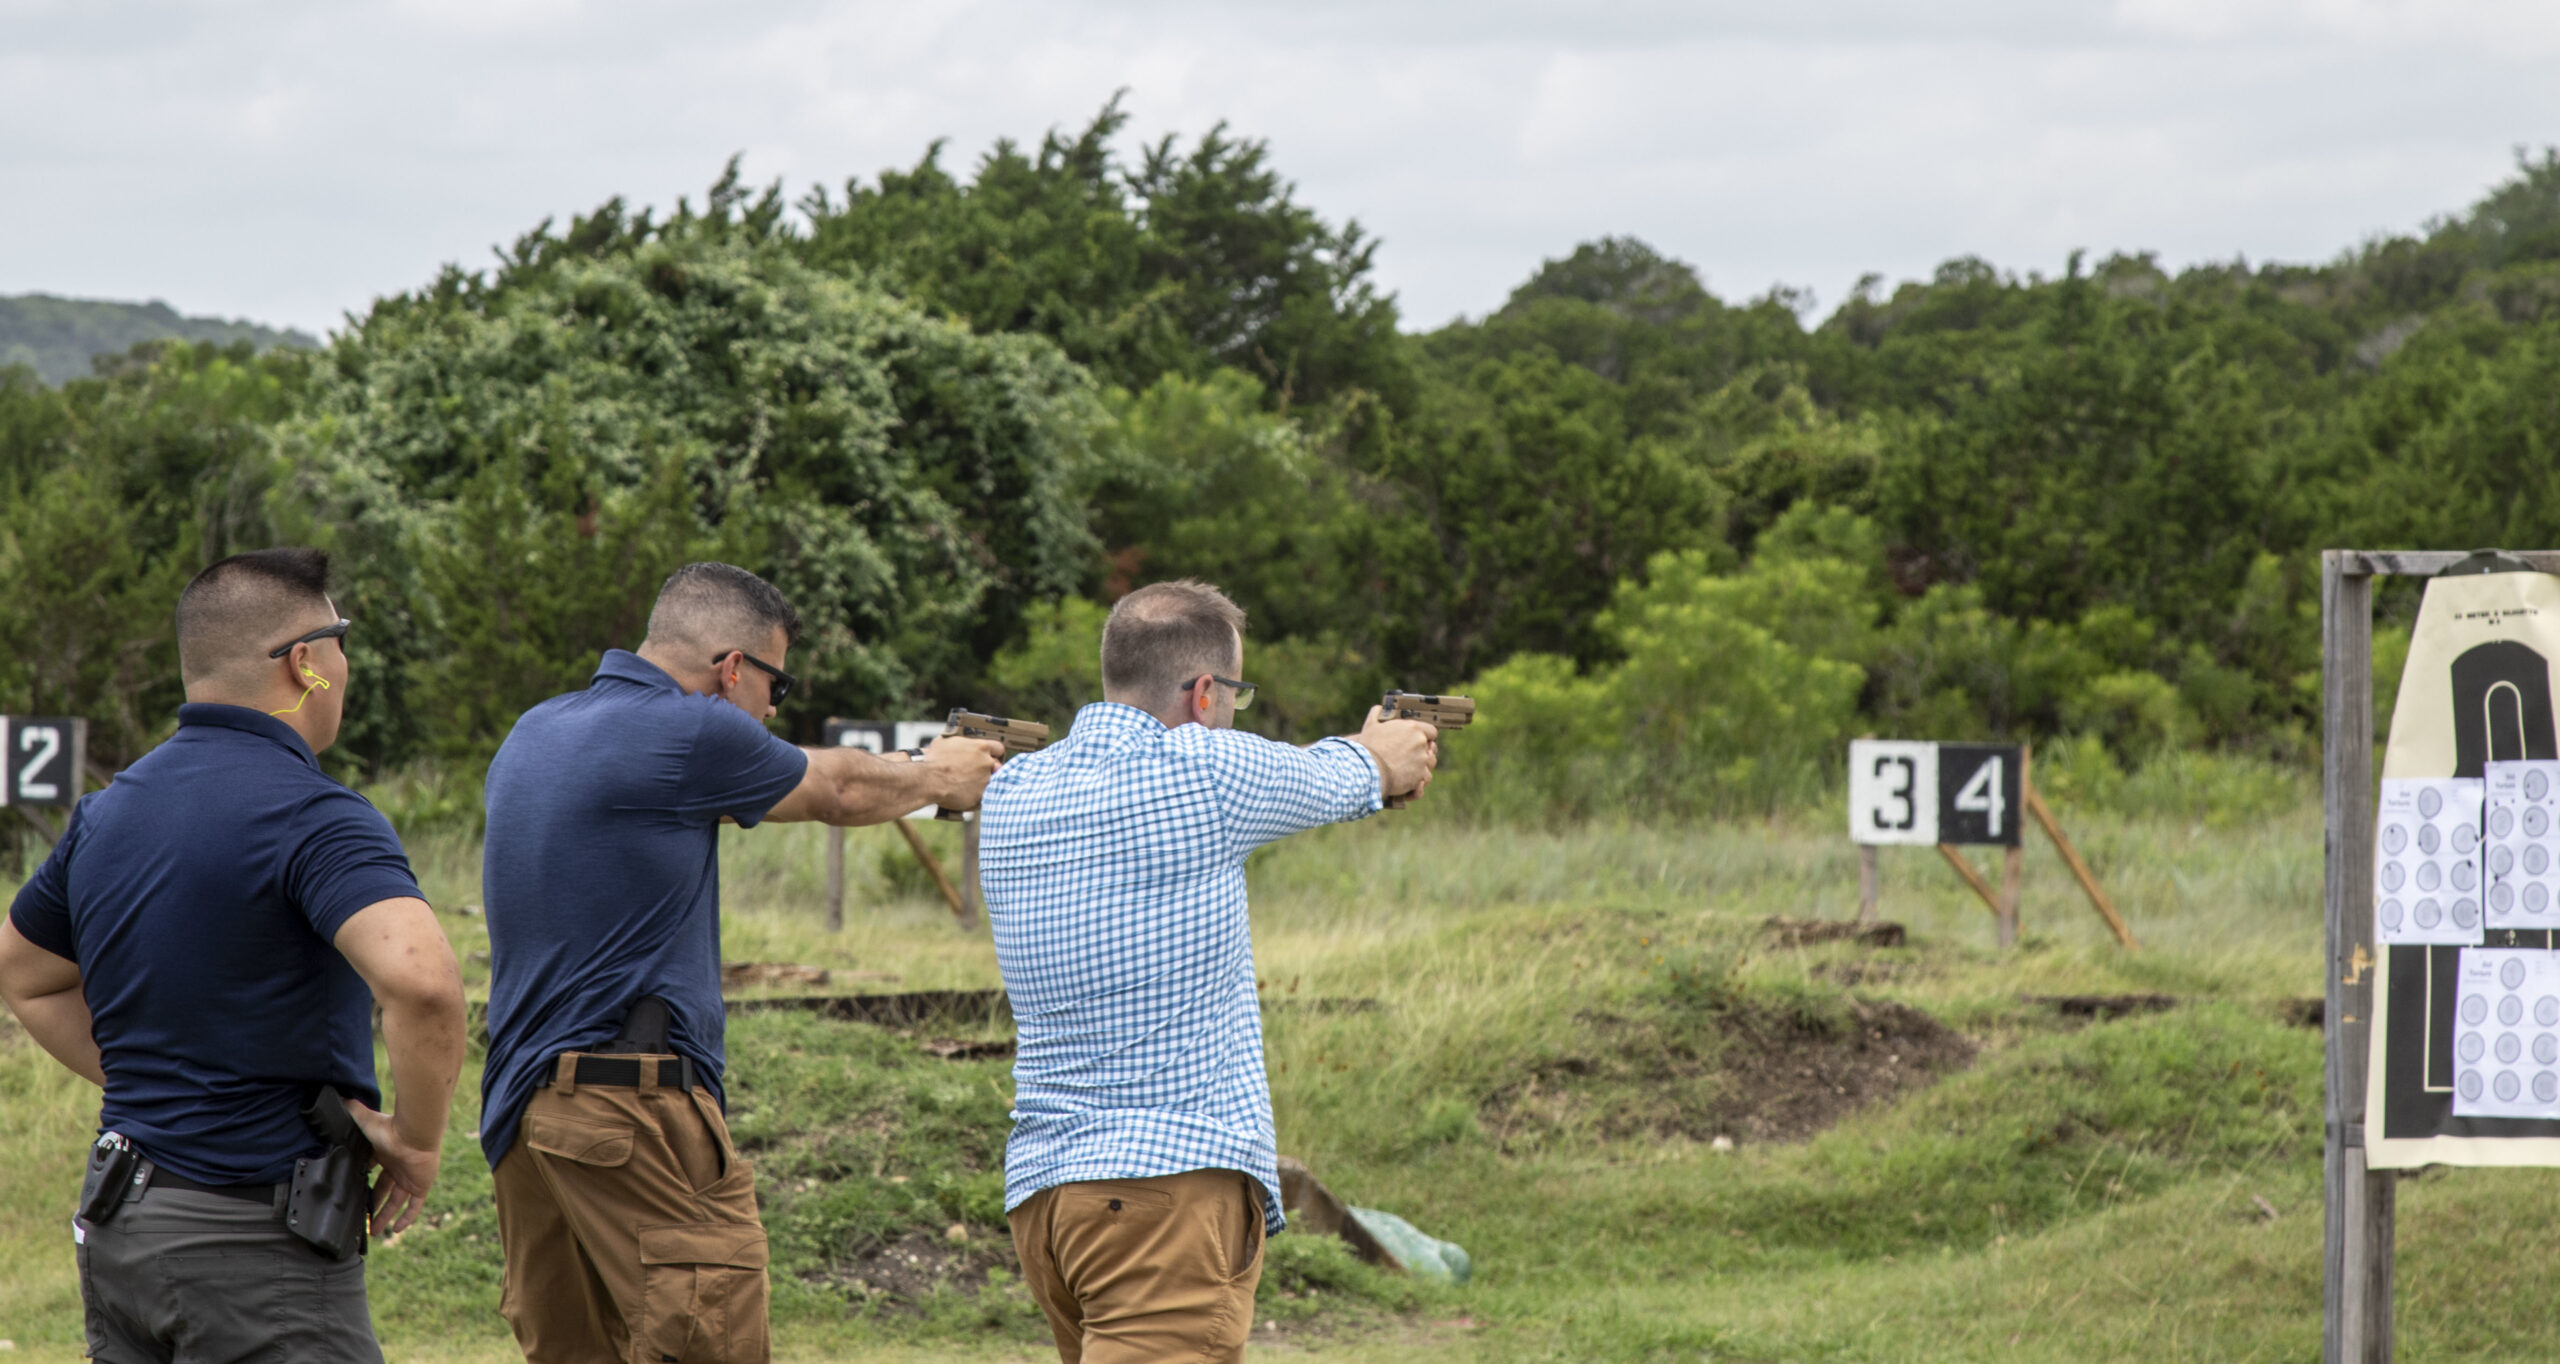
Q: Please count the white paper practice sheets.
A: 3